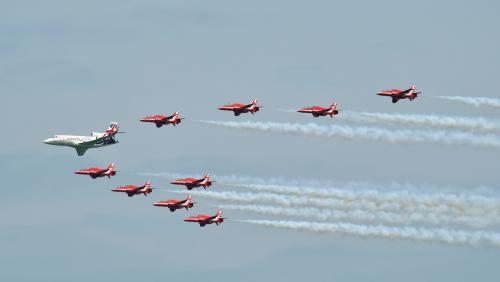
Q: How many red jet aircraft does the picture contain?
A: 9